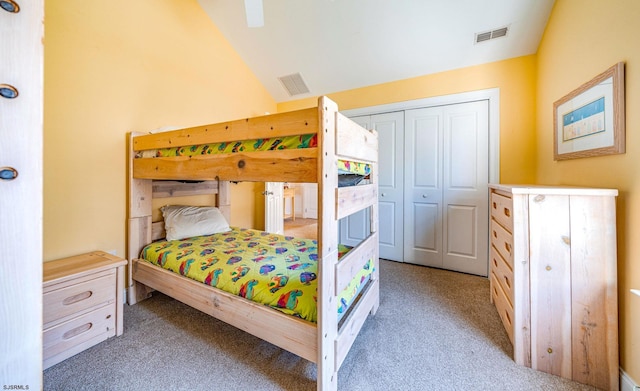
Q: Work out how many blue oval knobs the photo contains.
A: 3